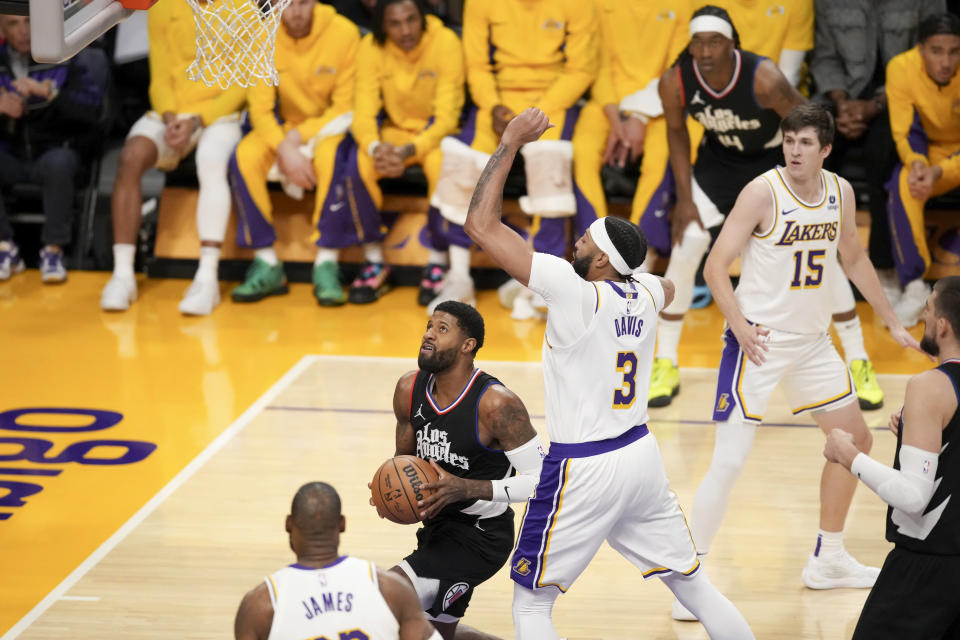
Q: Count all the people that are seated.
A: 9